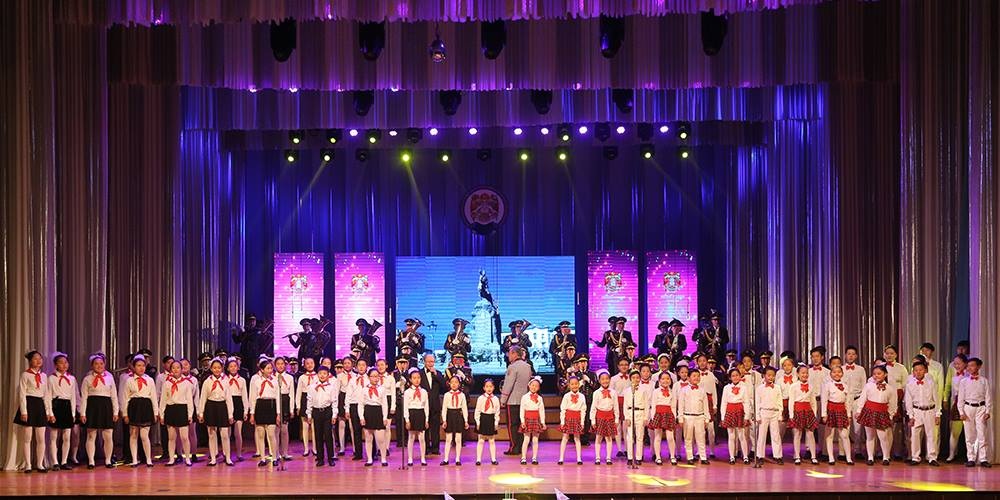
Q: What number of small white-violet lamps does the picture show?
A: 9